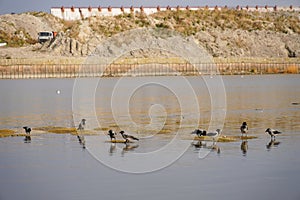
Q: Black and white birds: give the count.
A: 8